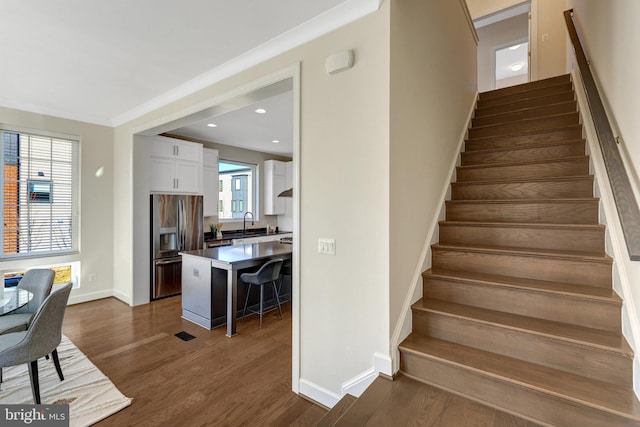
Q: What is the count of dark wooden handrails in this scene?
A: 1